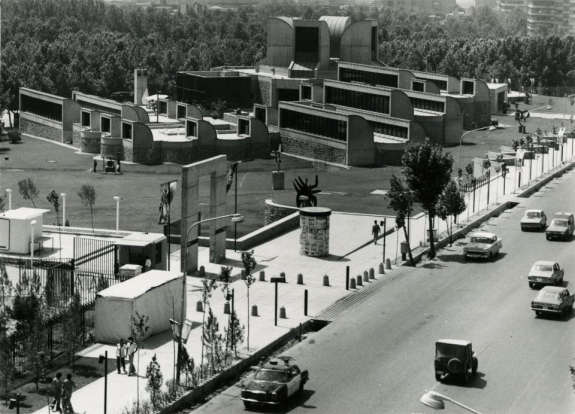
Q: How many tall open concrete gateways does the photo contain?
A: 1